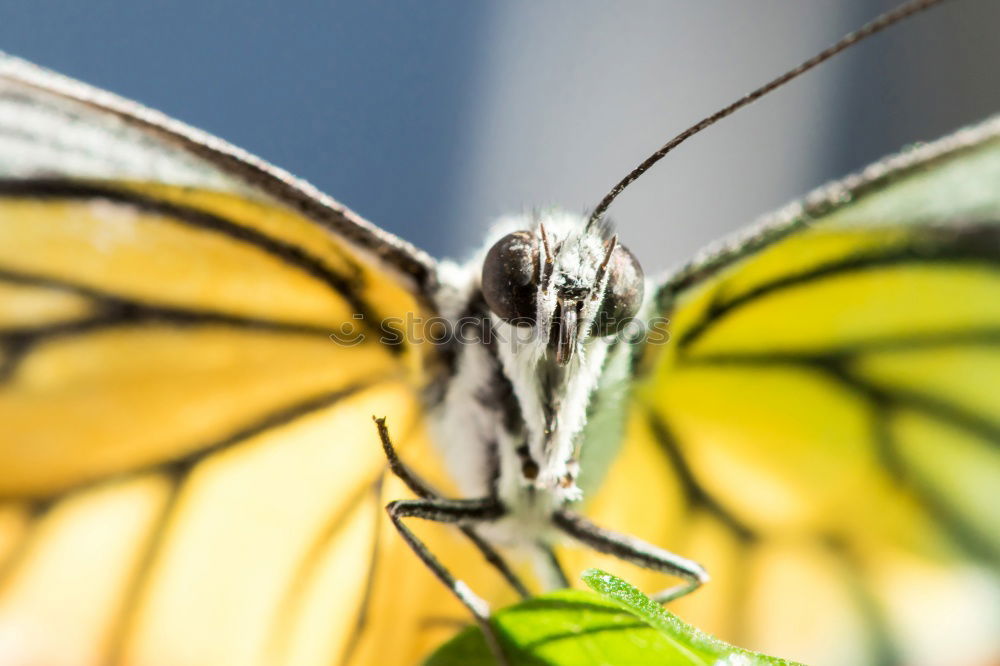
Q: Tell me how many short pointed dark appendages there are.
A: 2